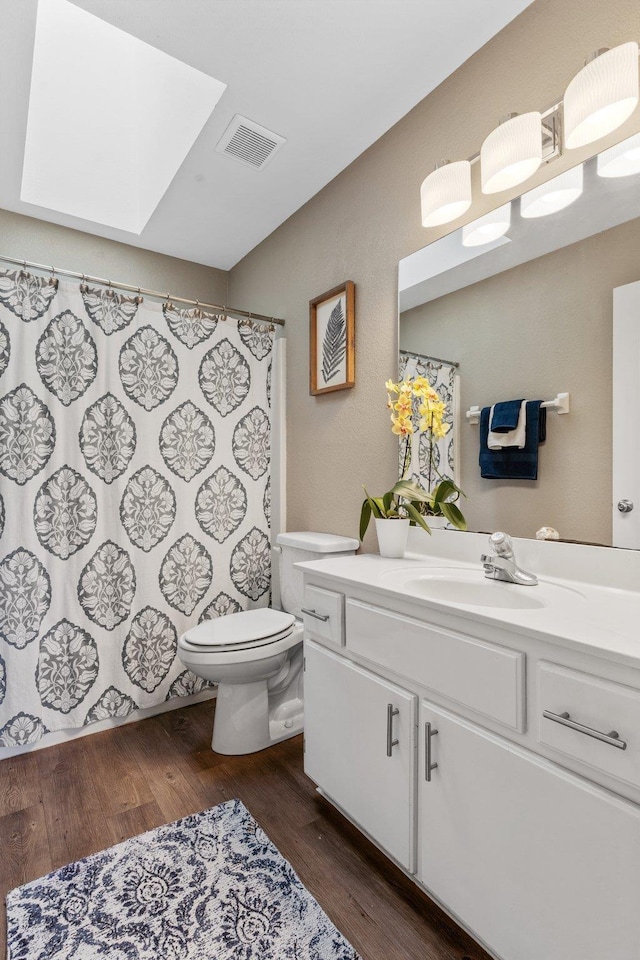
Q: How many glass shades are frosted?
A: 3